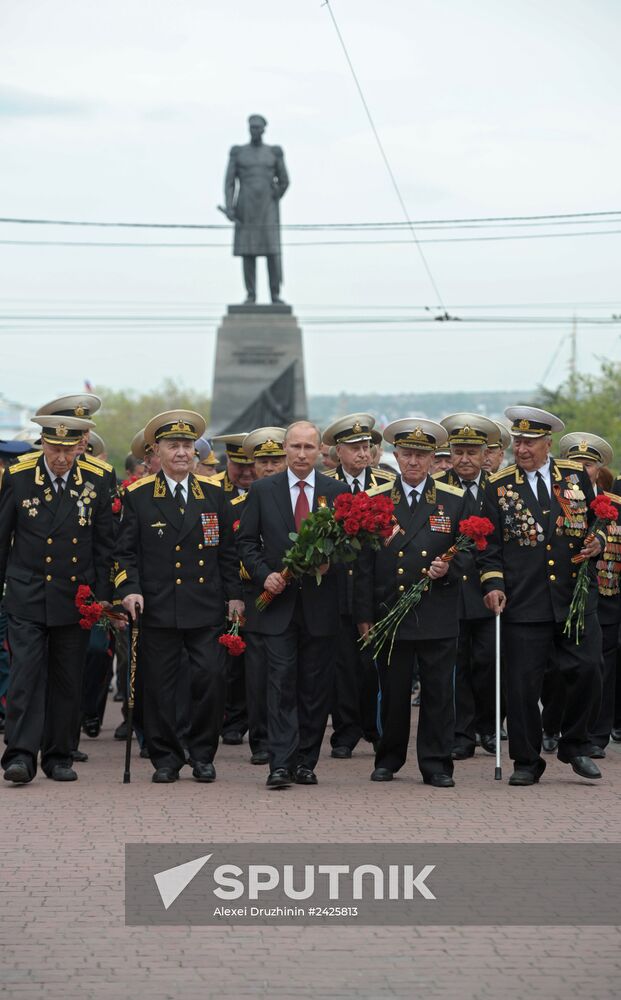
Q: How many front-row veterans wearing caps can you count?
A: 4